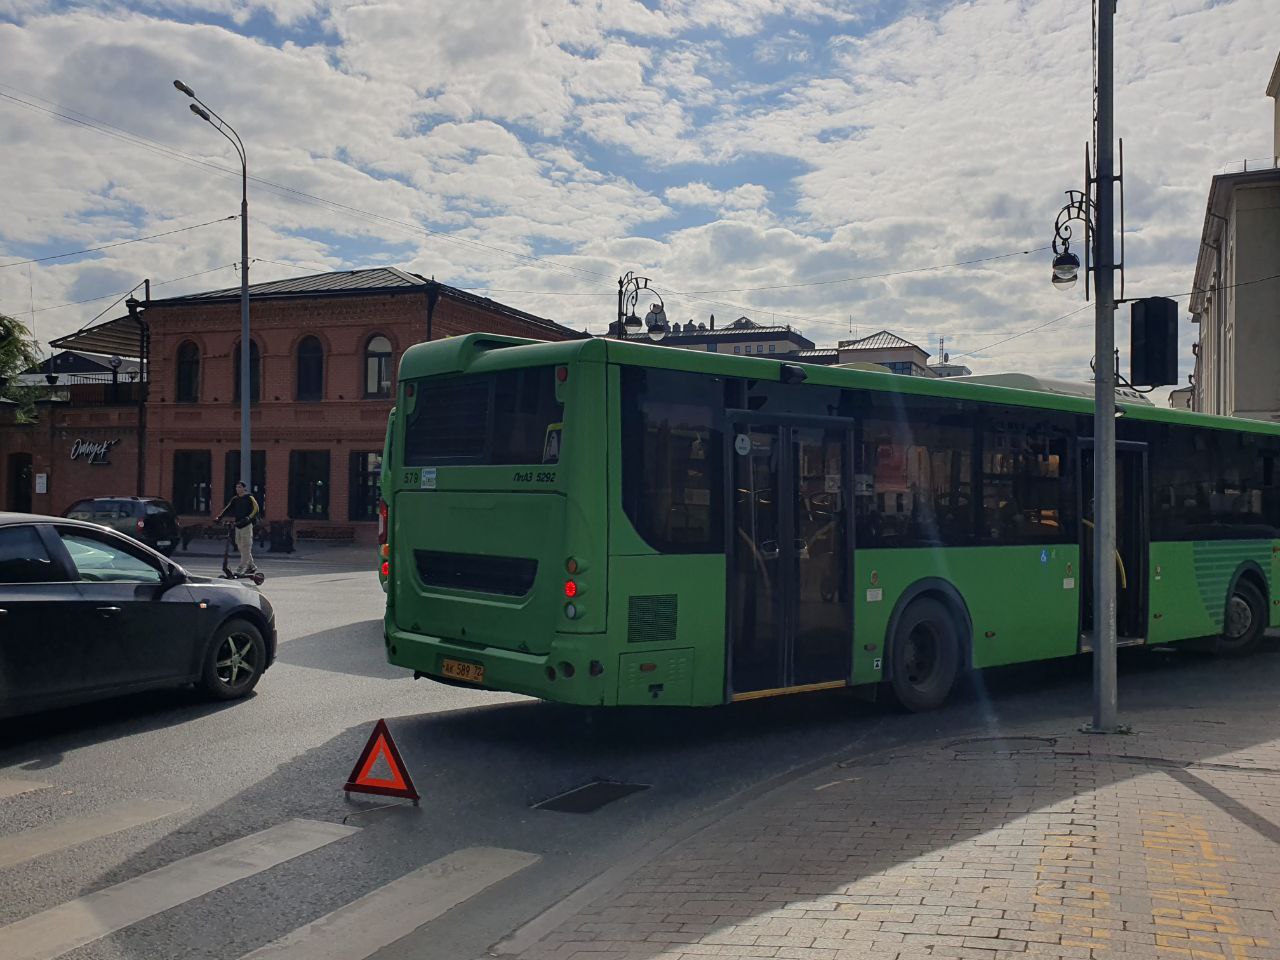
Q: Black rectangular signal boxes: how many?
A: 1